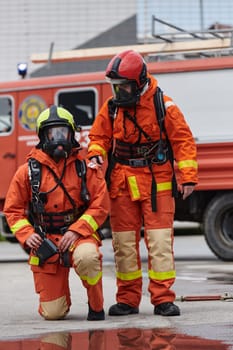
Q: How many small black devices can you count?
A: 1